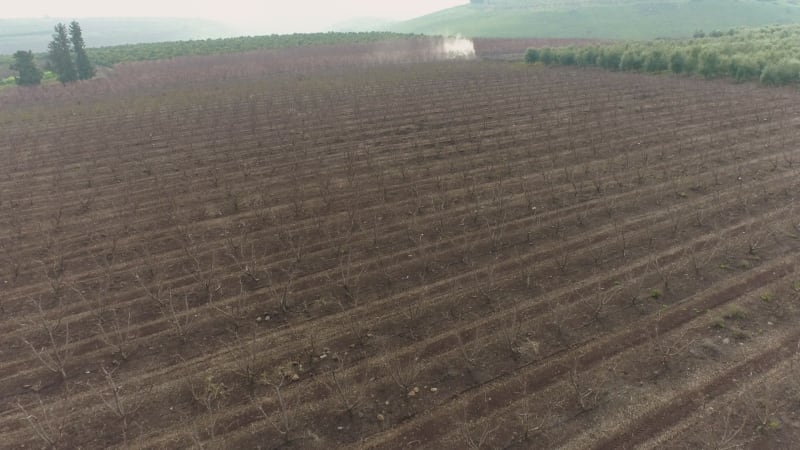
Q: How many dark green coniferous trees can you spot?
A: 3